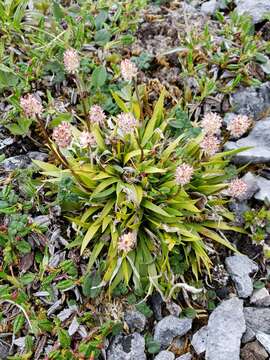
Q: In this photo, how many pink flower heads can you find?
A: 13